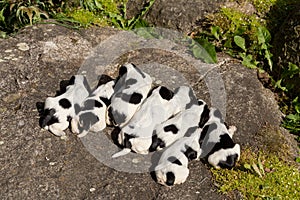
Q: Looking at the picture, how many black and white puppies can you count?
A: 7